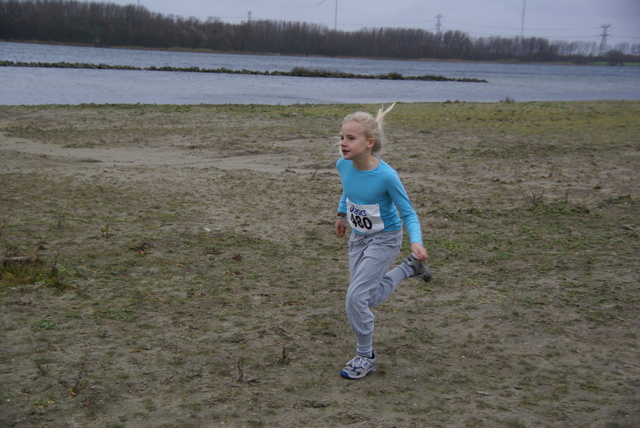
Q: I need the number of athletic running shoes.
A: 2